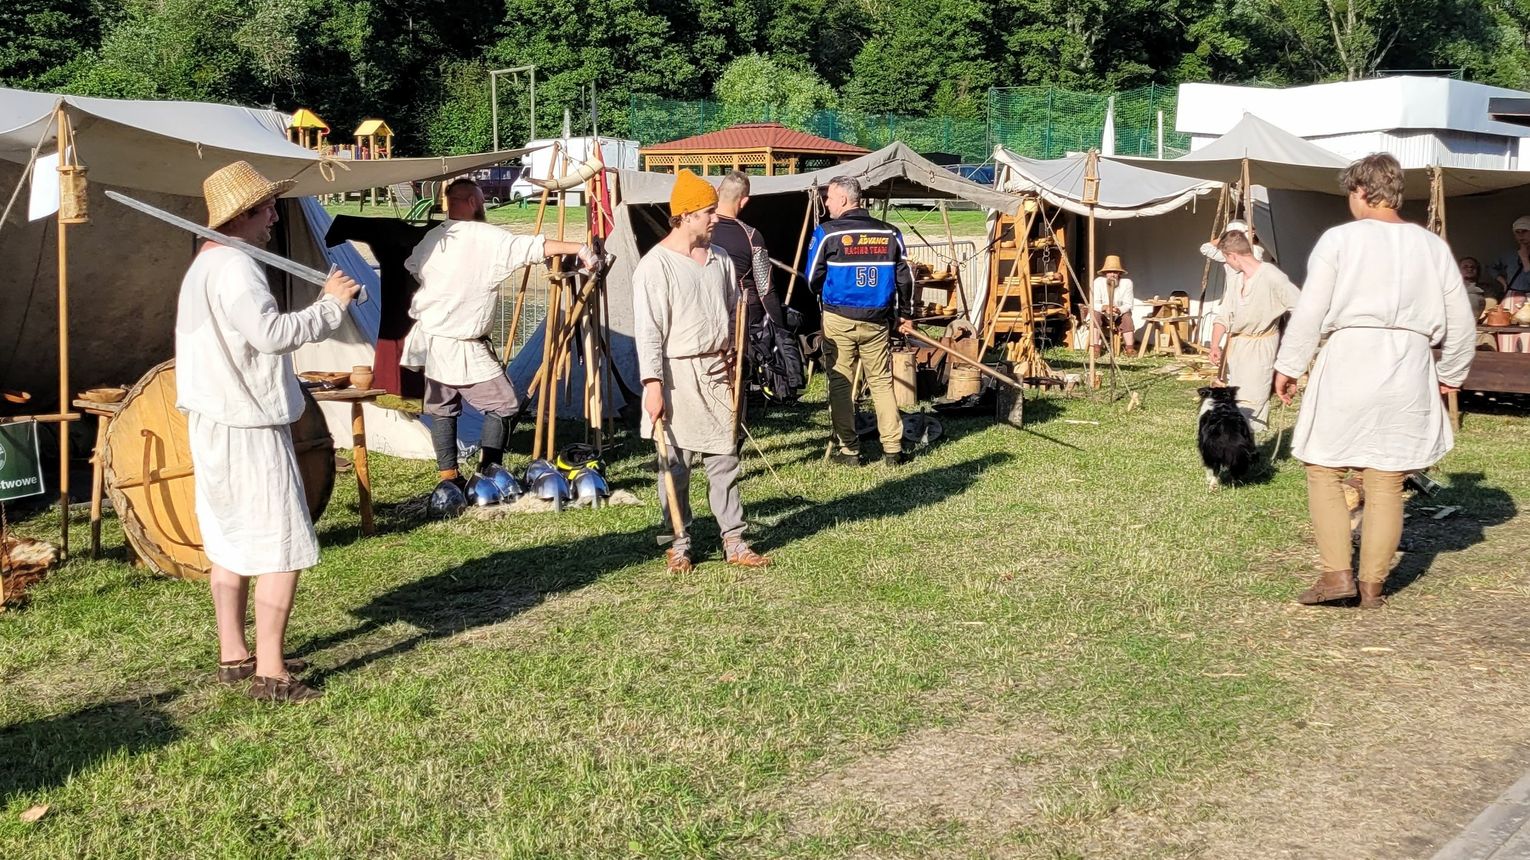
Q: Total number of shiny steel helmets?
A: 6